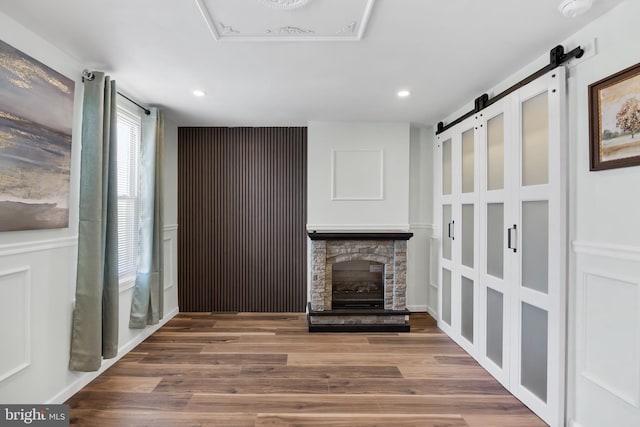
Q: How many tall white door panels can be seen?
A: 4